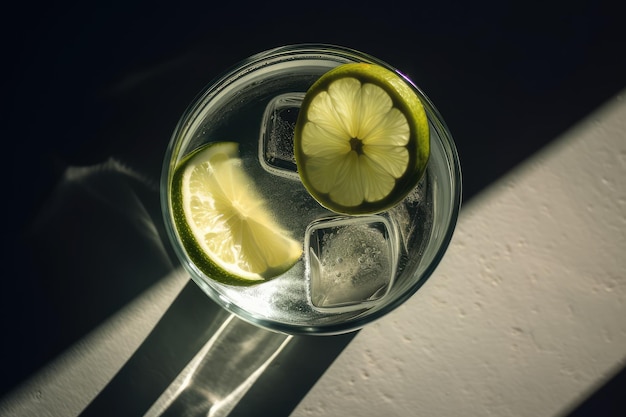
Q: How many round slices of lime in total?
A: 1